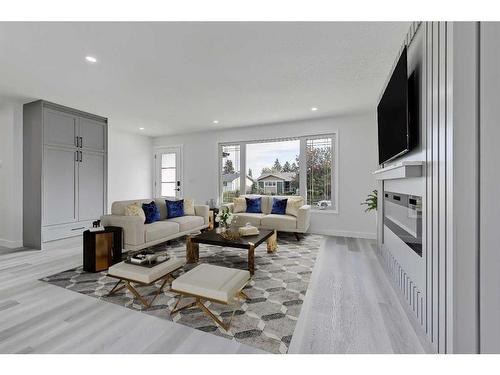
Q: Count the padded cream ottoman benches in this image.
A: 2